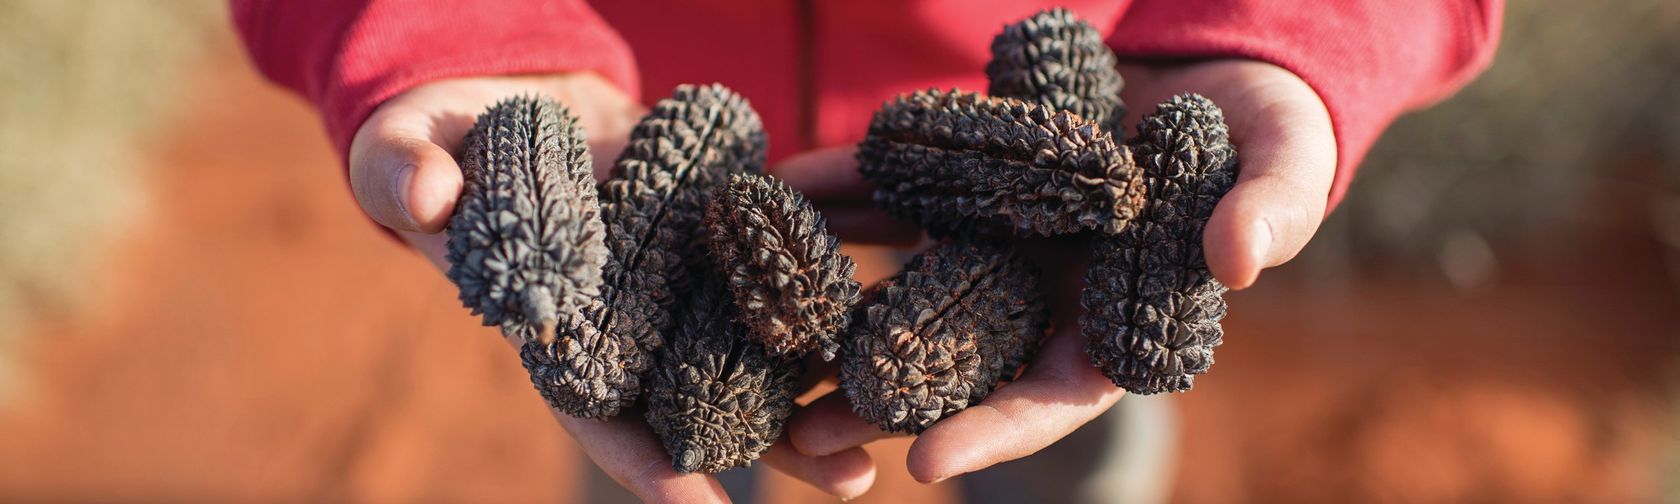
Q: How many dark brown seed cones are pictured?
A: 8